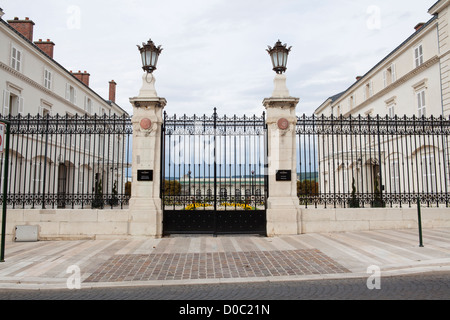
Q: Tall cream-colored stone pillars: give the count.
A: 2